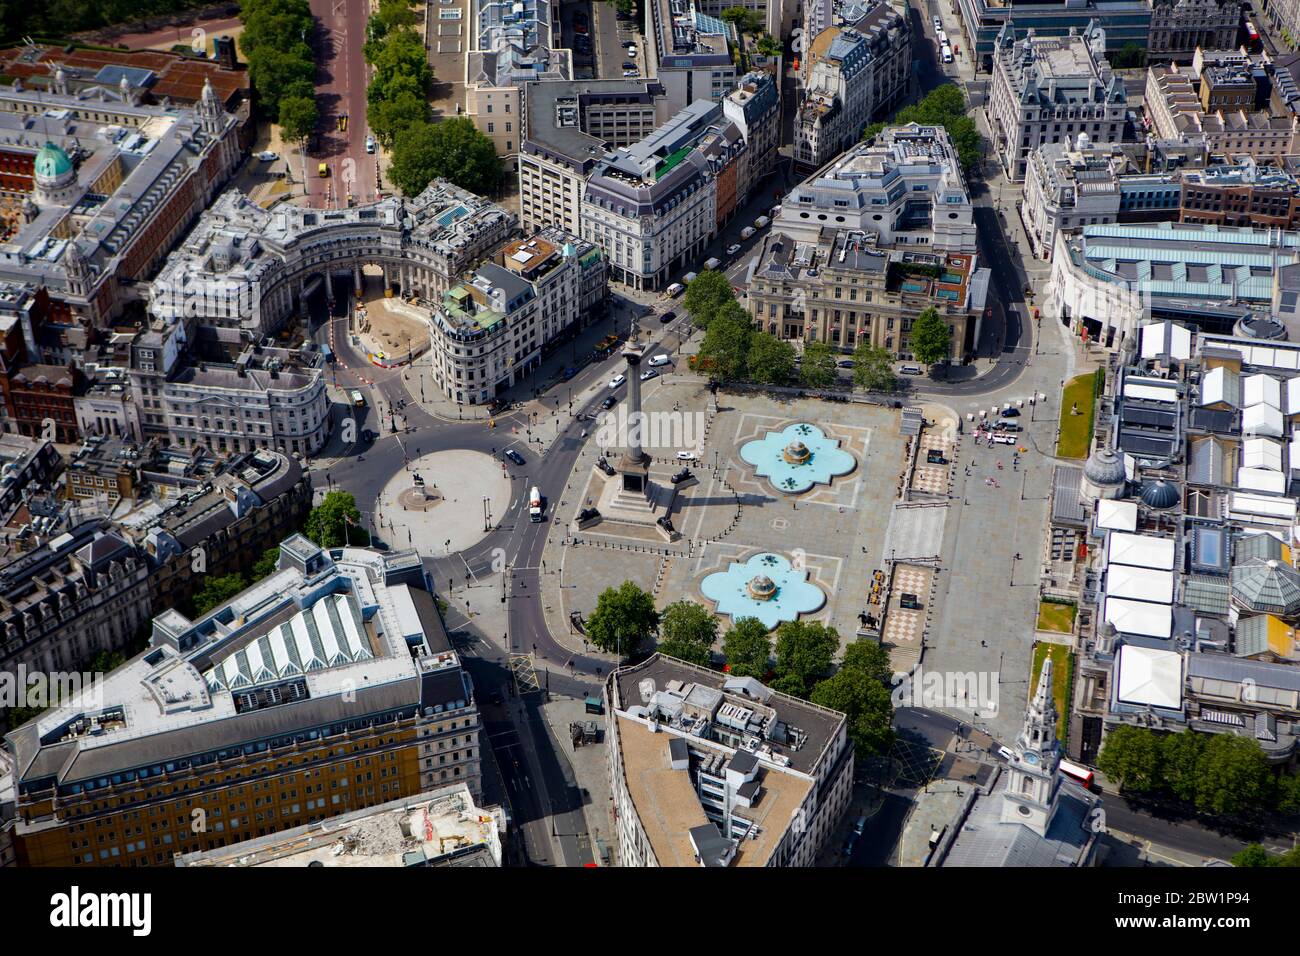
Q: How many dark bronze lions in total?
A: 4